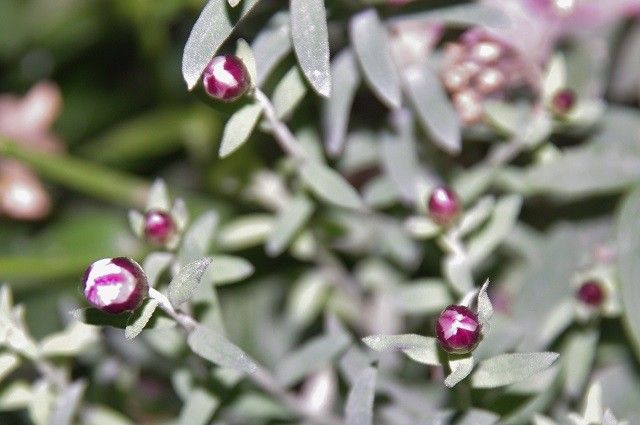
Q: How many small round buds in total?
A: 7